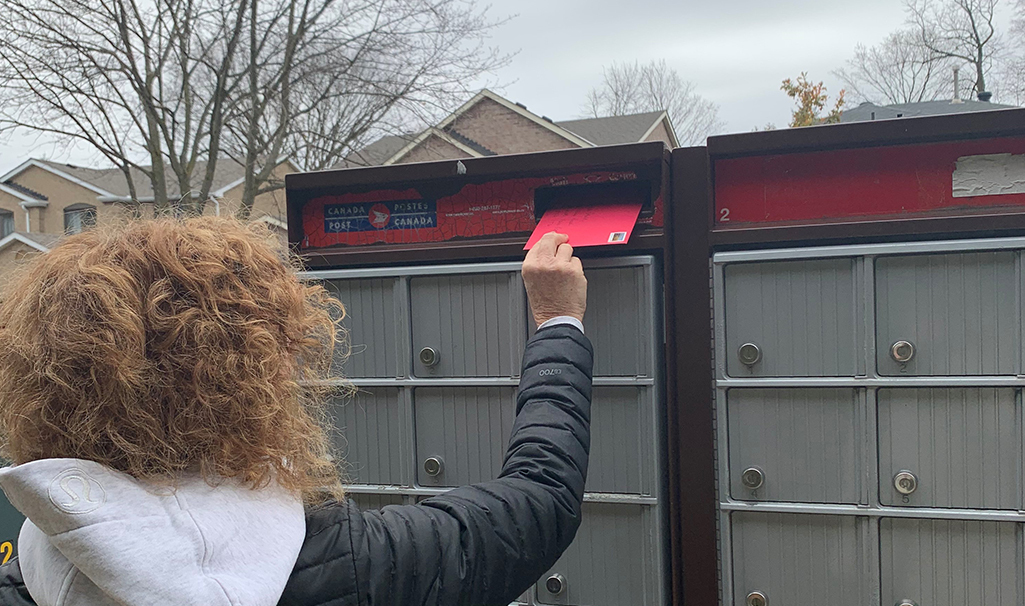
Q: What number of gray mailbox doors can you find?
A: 15